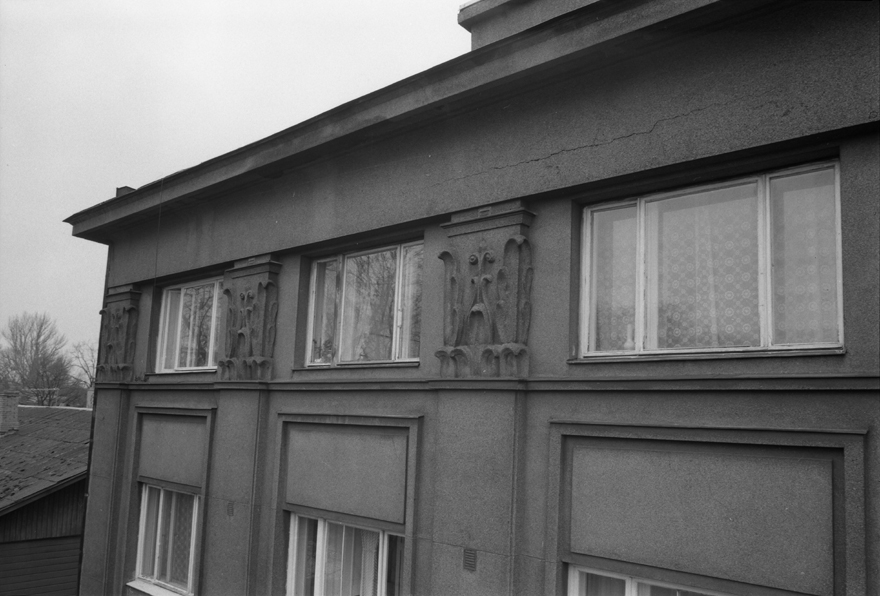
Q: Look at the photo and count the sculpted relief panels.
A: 3